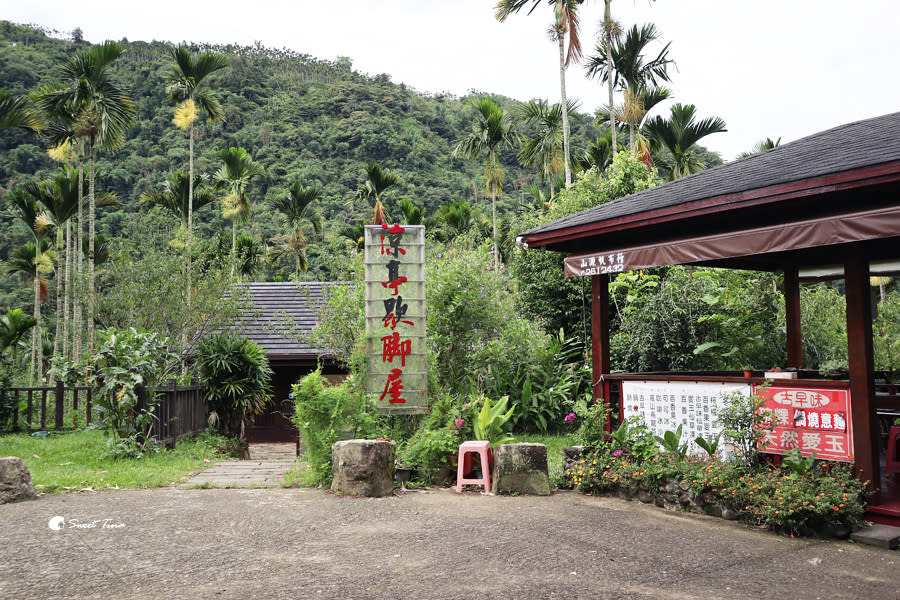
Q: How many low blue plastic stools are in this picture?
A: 0